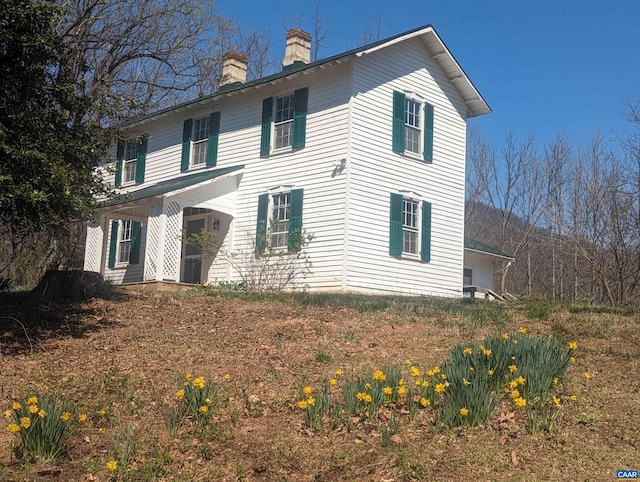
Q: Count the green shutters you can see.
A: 14